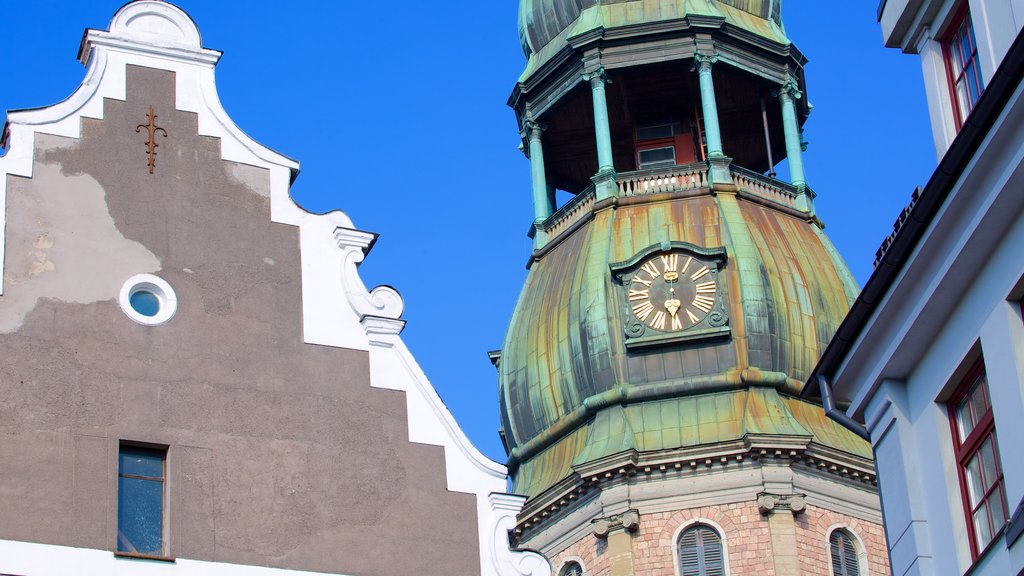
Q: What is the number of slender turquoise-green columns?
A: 4